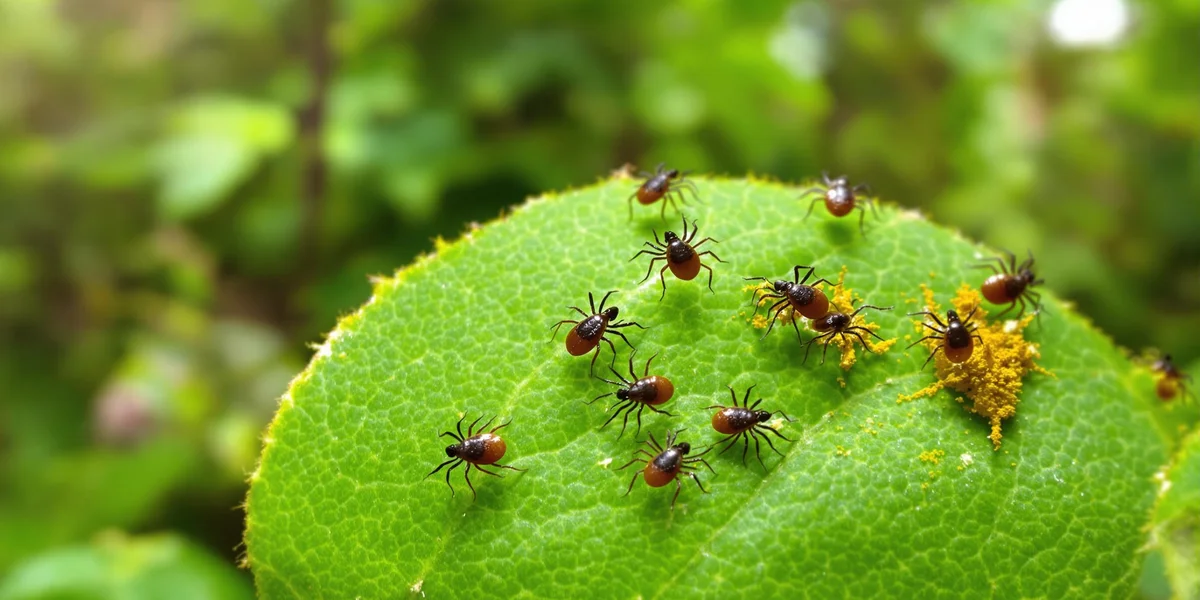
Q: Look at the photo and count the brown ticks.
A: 13